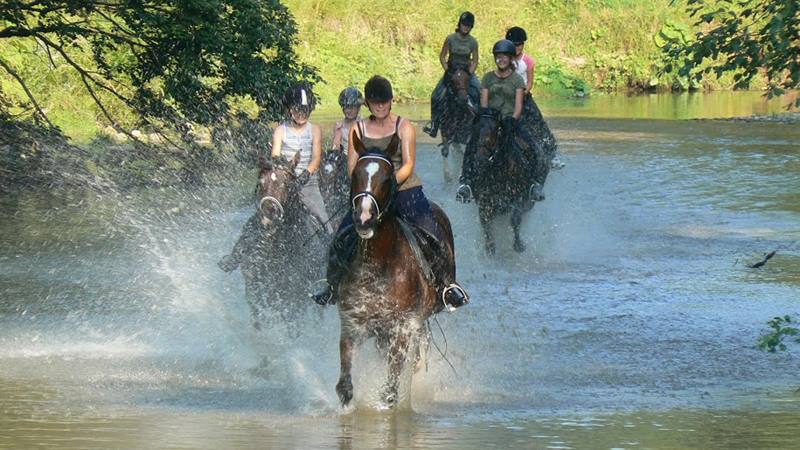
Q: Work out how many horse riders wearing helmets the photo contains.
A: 6